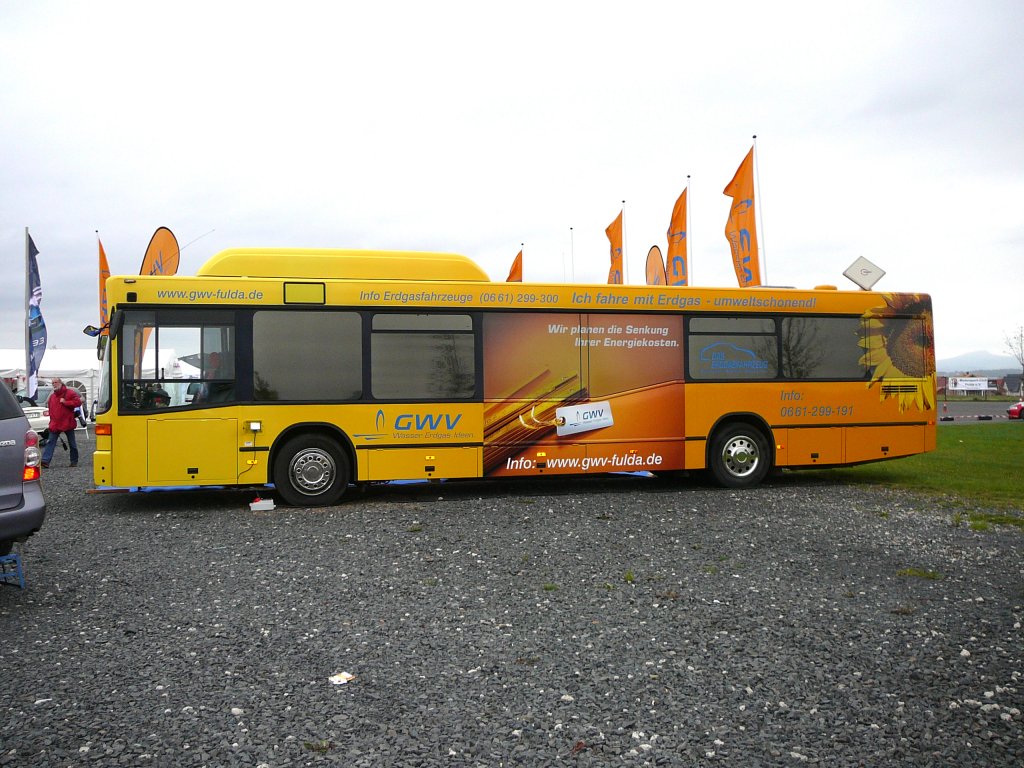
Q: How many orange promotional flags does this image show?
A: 7